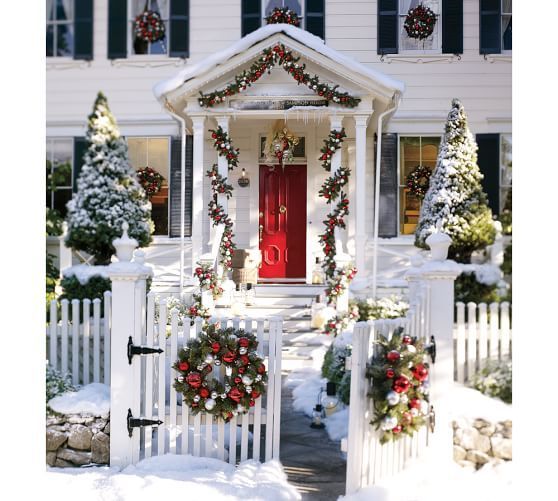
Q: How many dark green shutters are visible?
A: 12